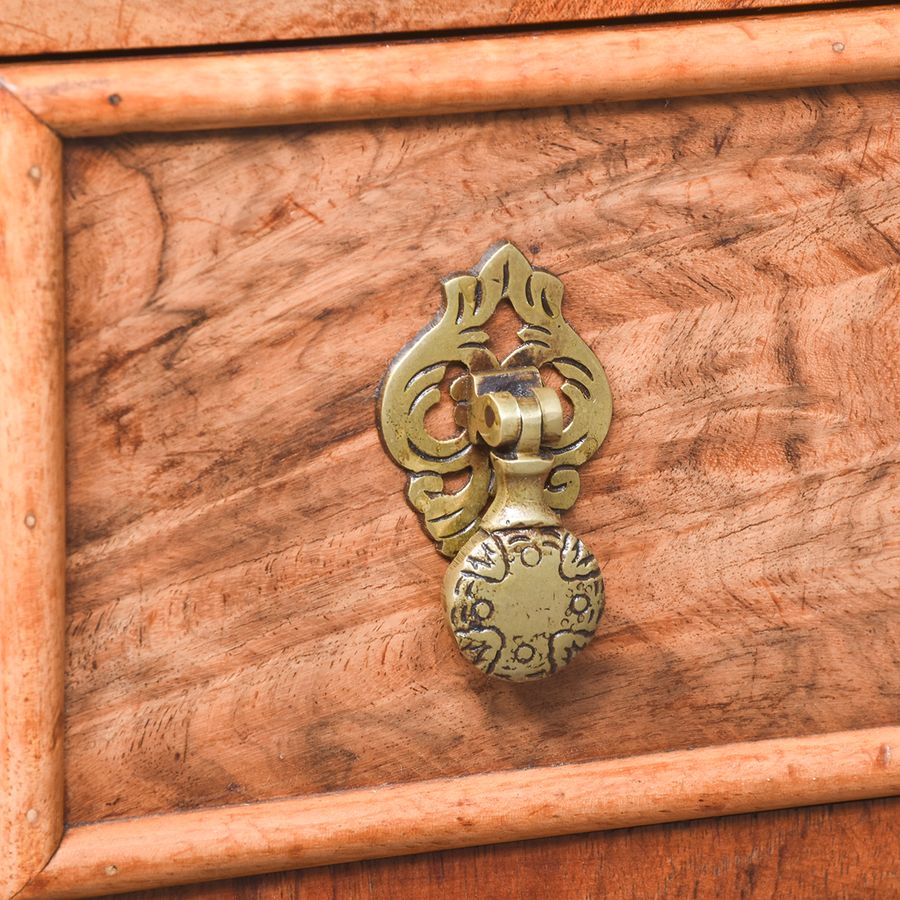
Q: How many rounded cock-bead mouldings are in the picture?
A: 3